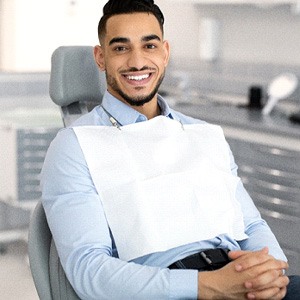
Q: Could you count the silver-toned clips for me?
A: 2